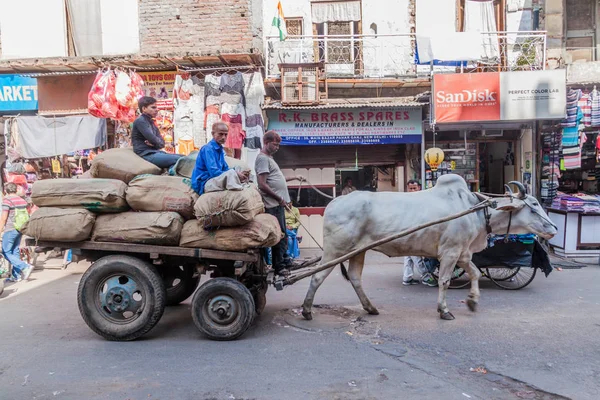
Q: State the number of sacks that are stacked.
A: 8